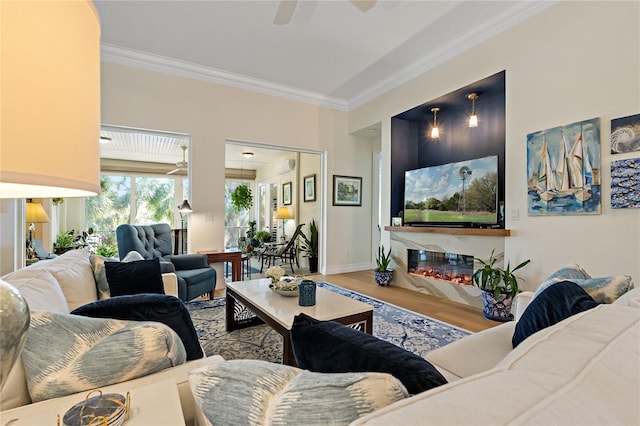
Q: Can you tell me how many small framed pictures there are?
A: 3